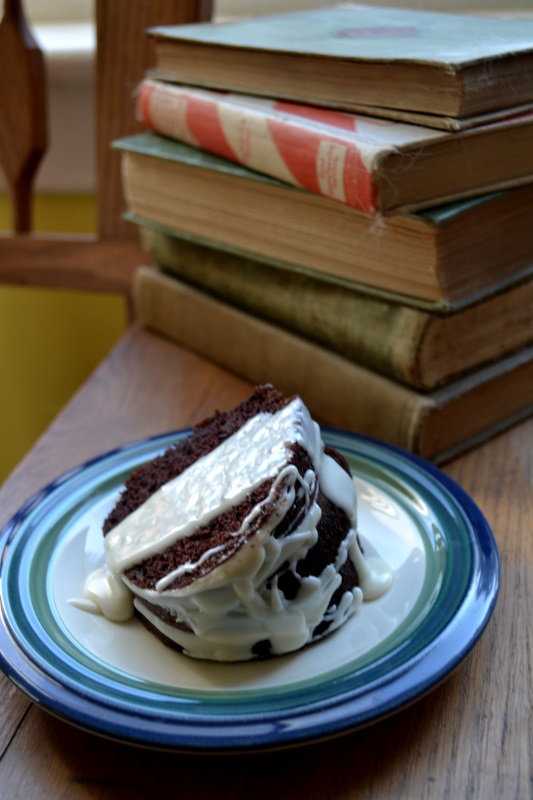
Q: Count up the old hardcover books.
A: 5